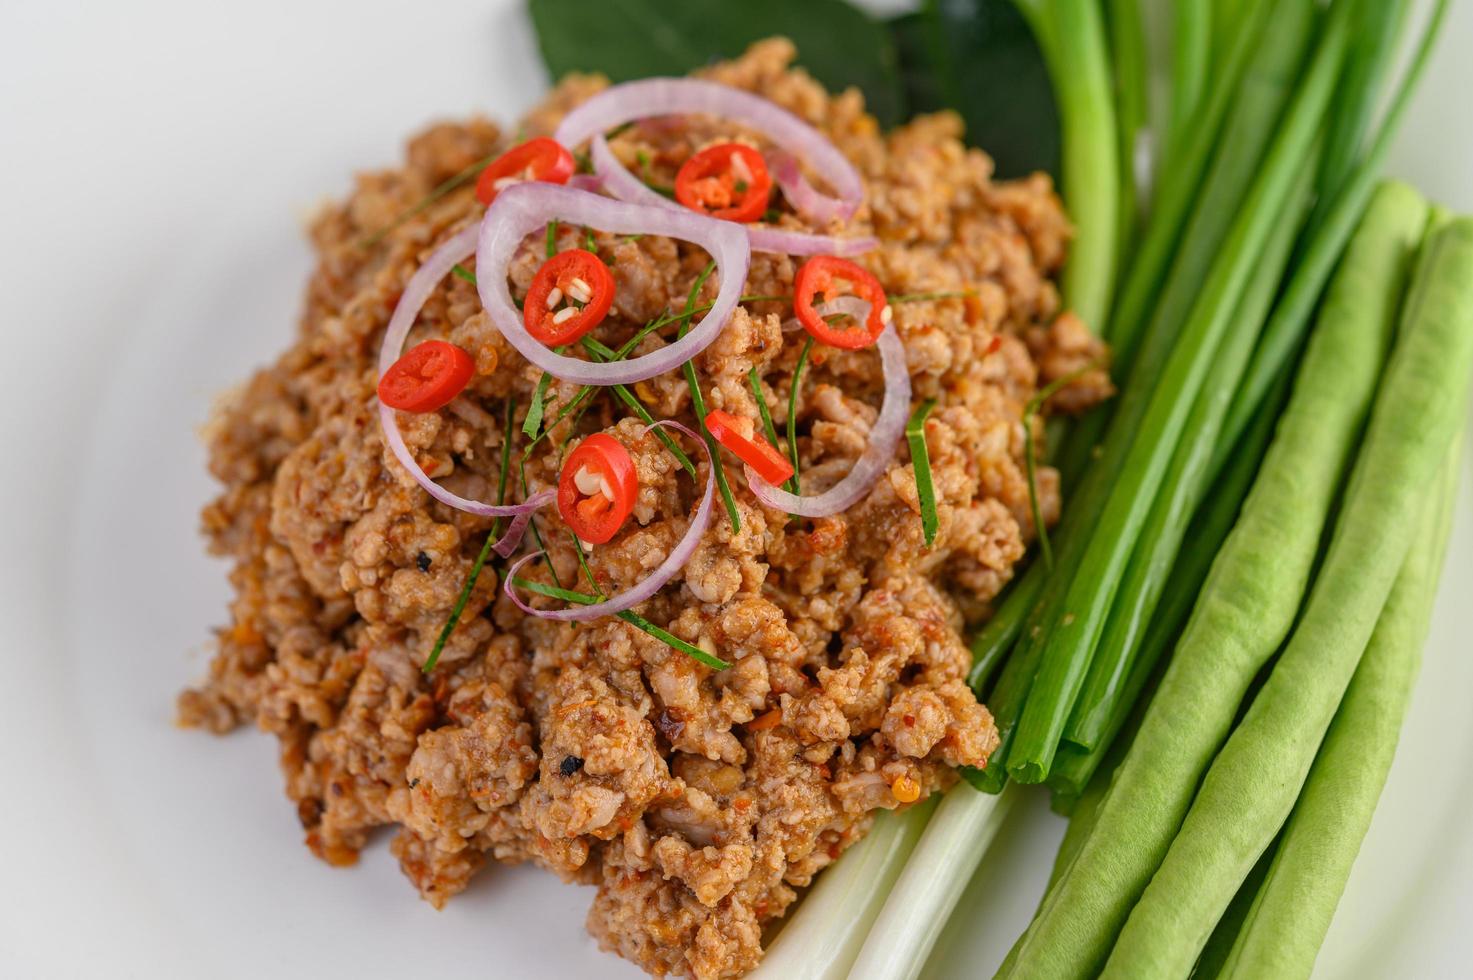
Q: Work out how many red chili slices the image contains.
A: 7